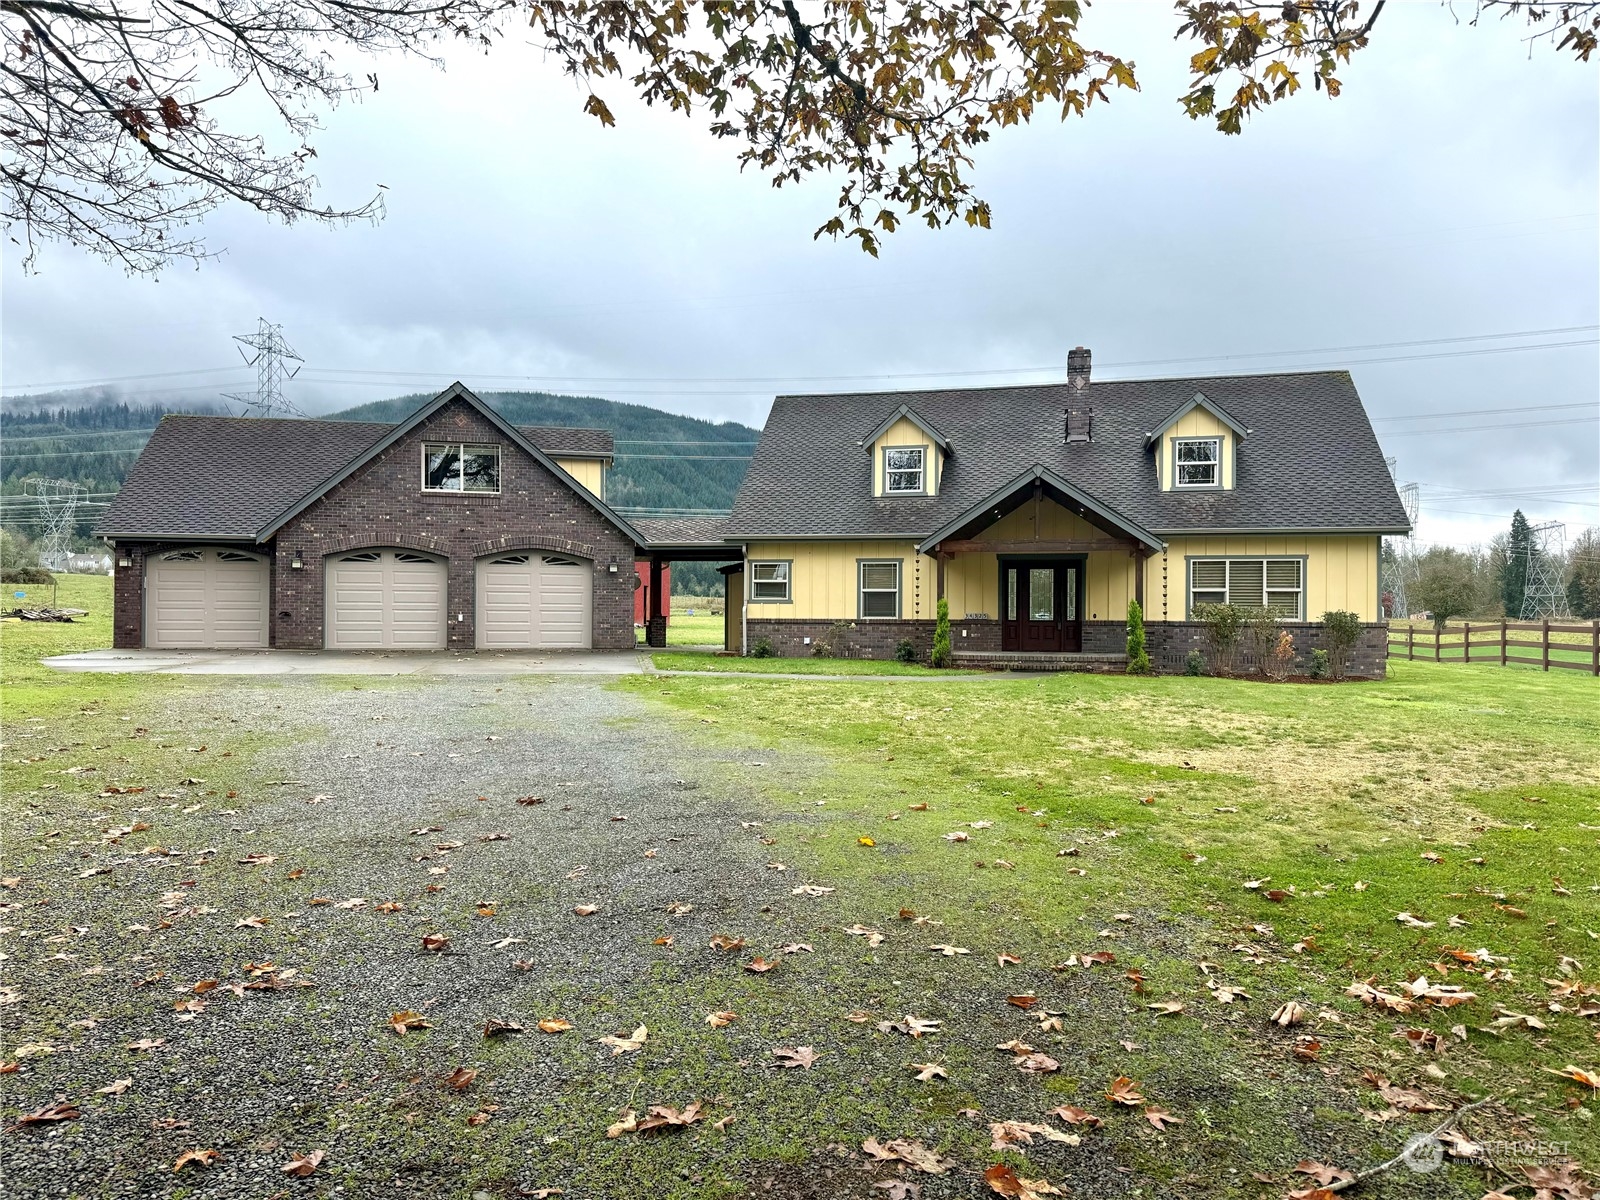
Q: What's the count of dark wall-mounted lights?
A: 3